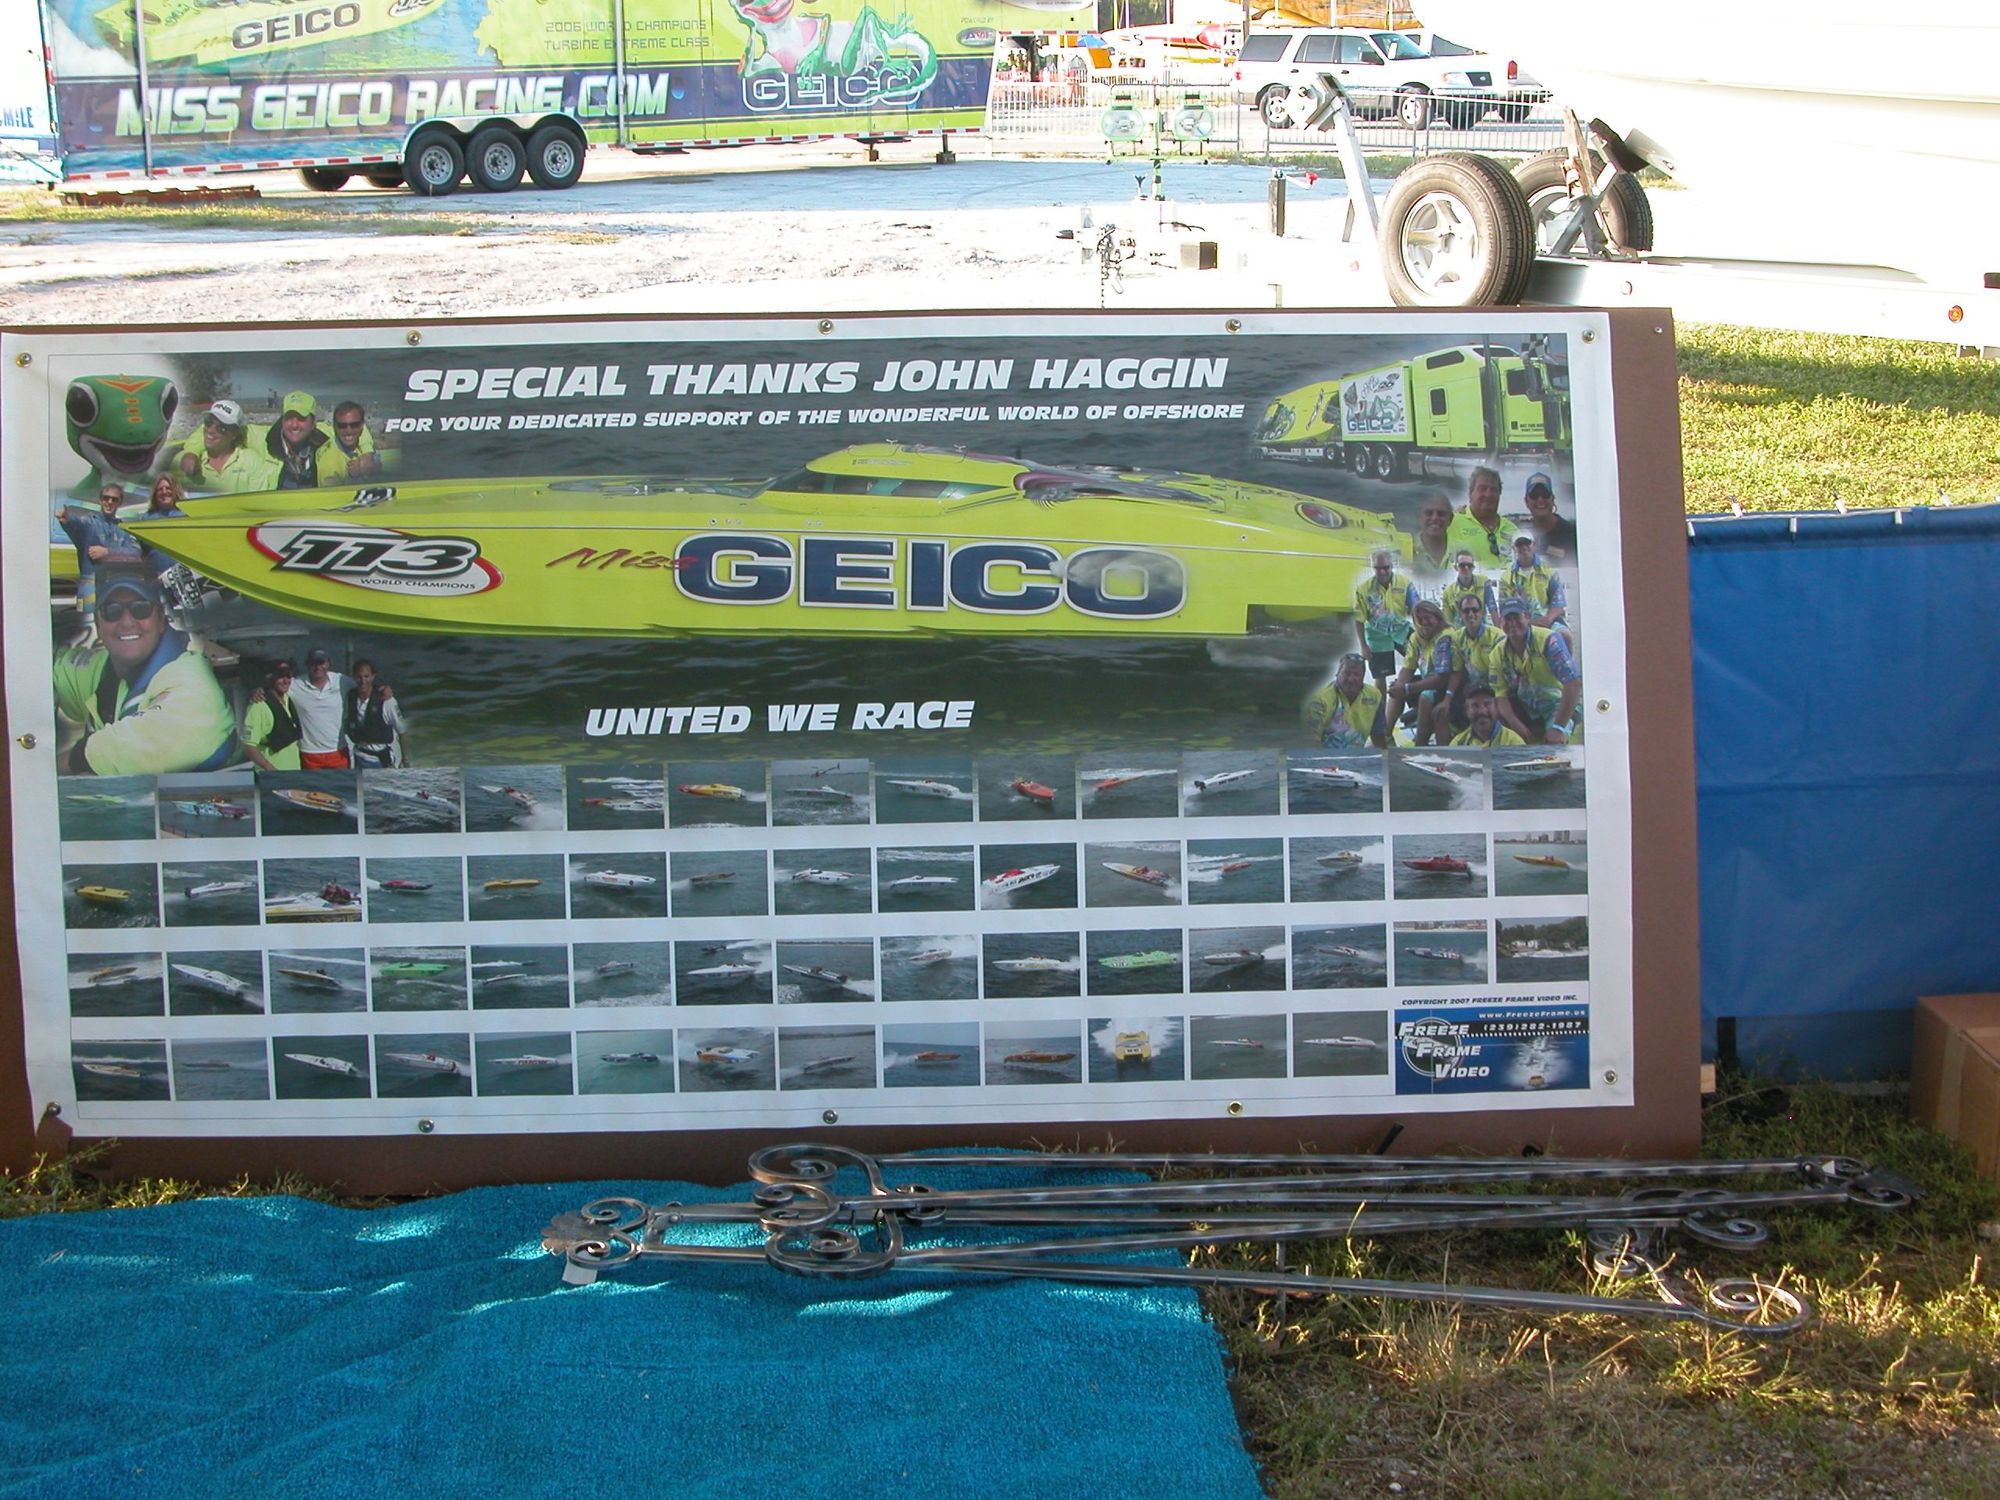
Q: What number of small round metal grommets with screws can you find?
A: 12